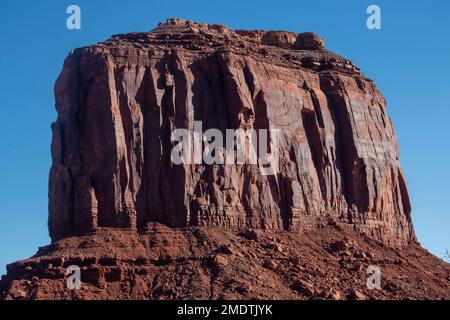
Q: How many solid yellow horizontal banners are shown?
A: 0